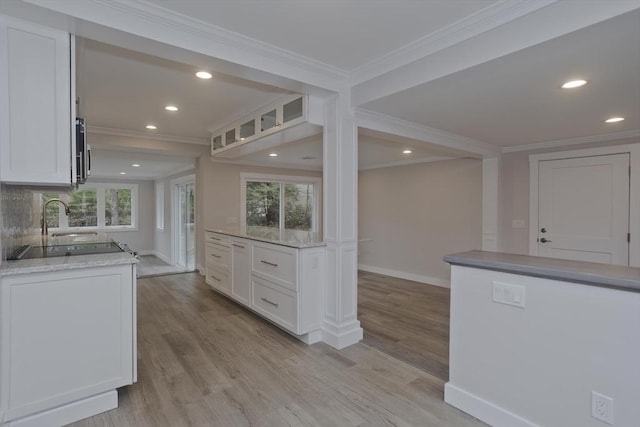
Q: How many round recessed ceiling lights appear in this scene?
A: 9